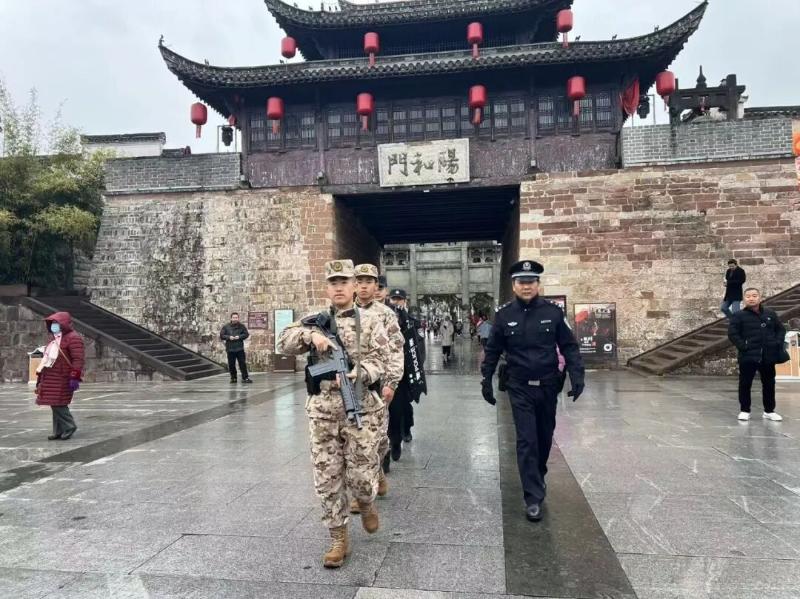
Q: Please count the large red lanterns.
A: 10